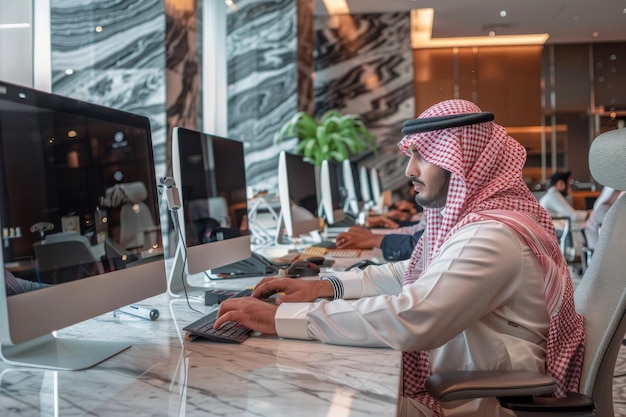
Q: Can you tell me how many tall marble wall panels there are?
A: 3